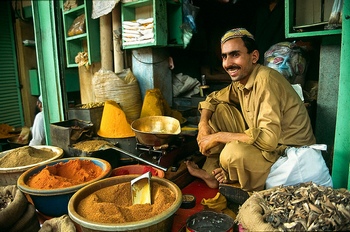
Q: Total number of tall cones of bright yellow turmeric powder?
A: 2